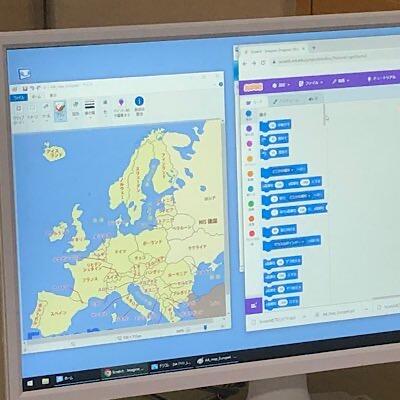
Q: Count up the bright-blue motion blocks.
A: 13